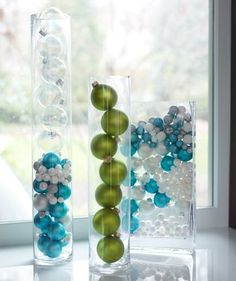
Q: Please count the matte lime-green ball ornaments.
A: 7